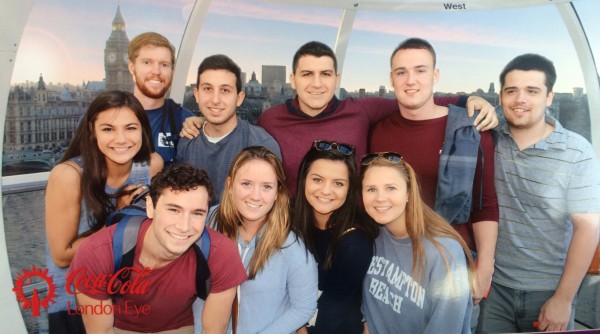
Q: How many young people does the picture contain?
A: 10